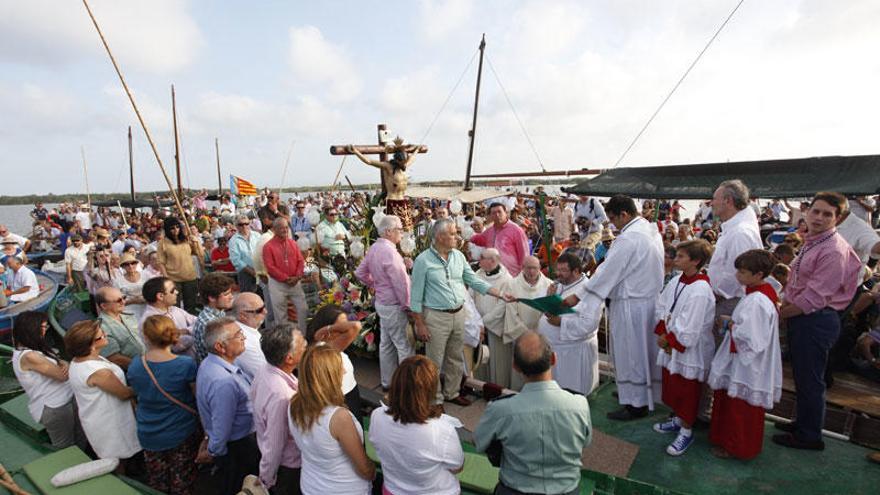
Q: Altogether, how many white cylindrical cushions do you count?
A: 1